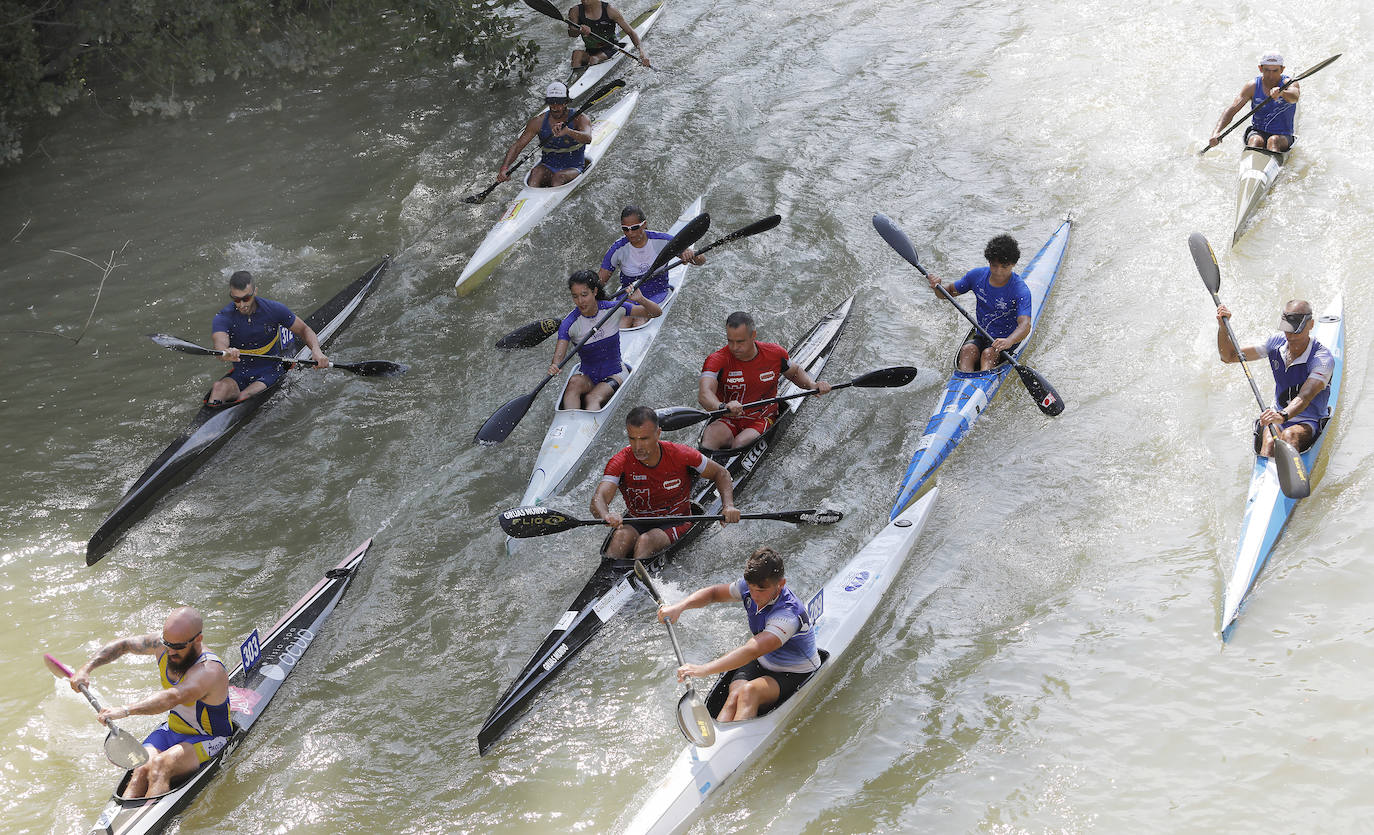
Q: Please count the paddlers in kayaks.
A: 12